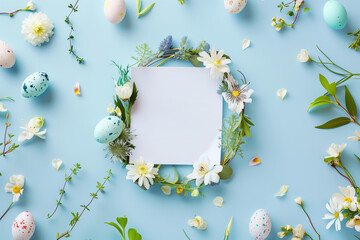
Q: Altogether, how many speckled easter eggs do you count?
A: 8